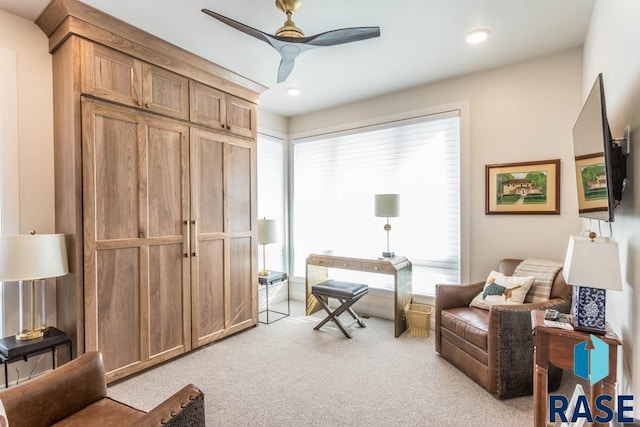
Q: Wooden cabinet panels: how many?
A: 12